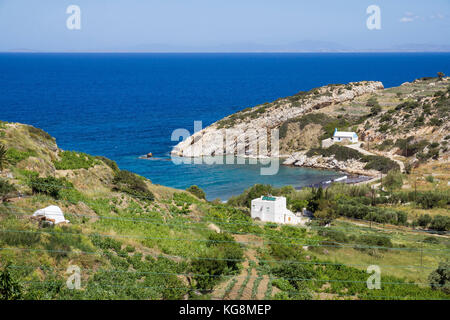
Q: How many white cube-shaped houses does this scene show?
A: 1